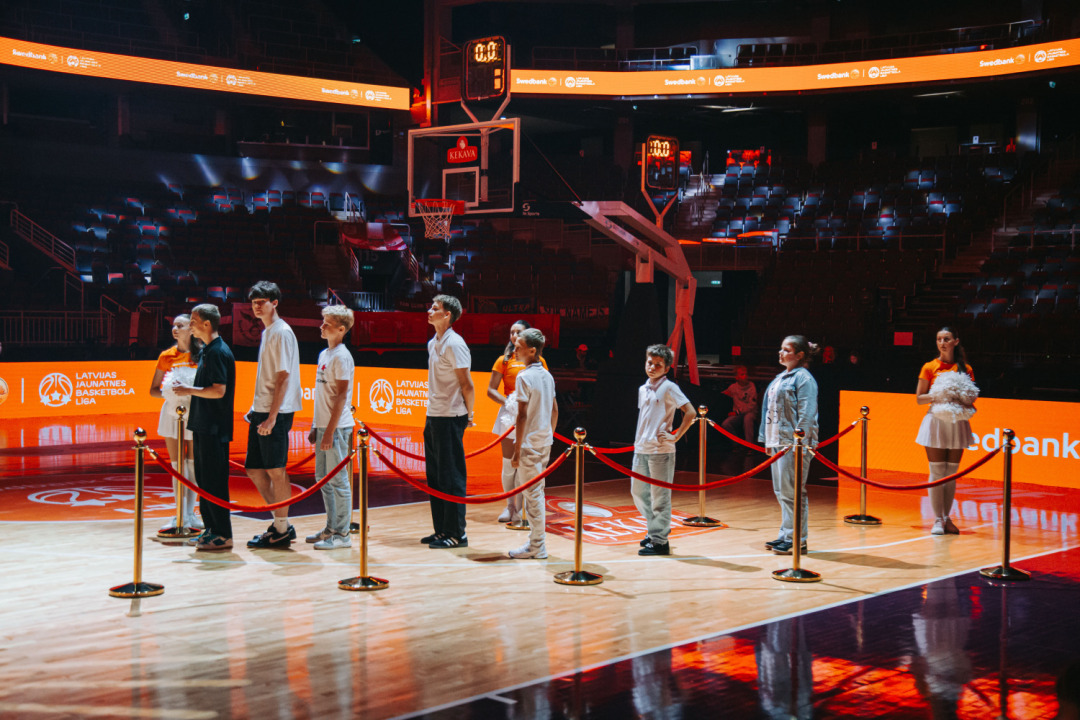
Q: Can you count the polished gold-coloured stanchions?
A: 10